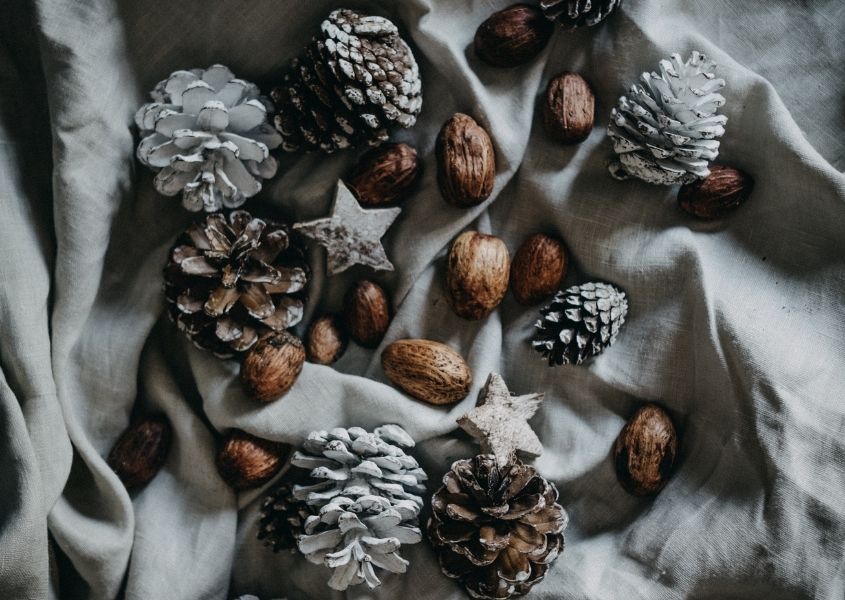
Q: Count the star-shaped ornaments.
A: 2